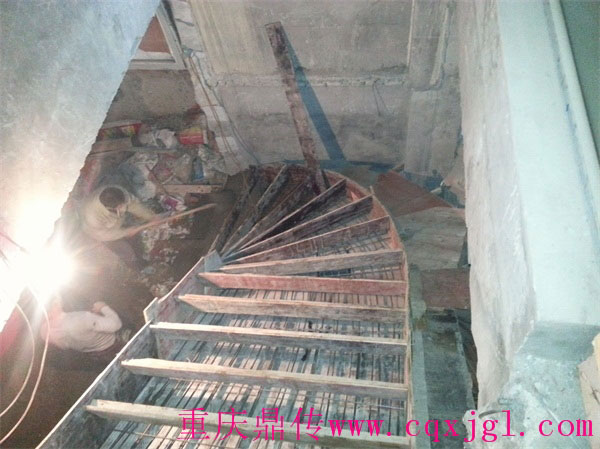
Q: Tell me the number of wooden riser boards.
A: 12